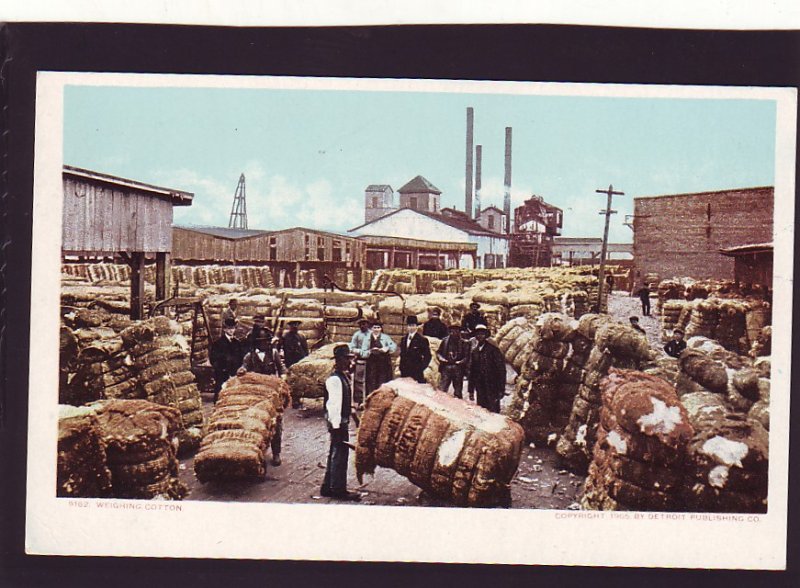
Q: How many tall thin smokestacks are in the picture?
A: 3